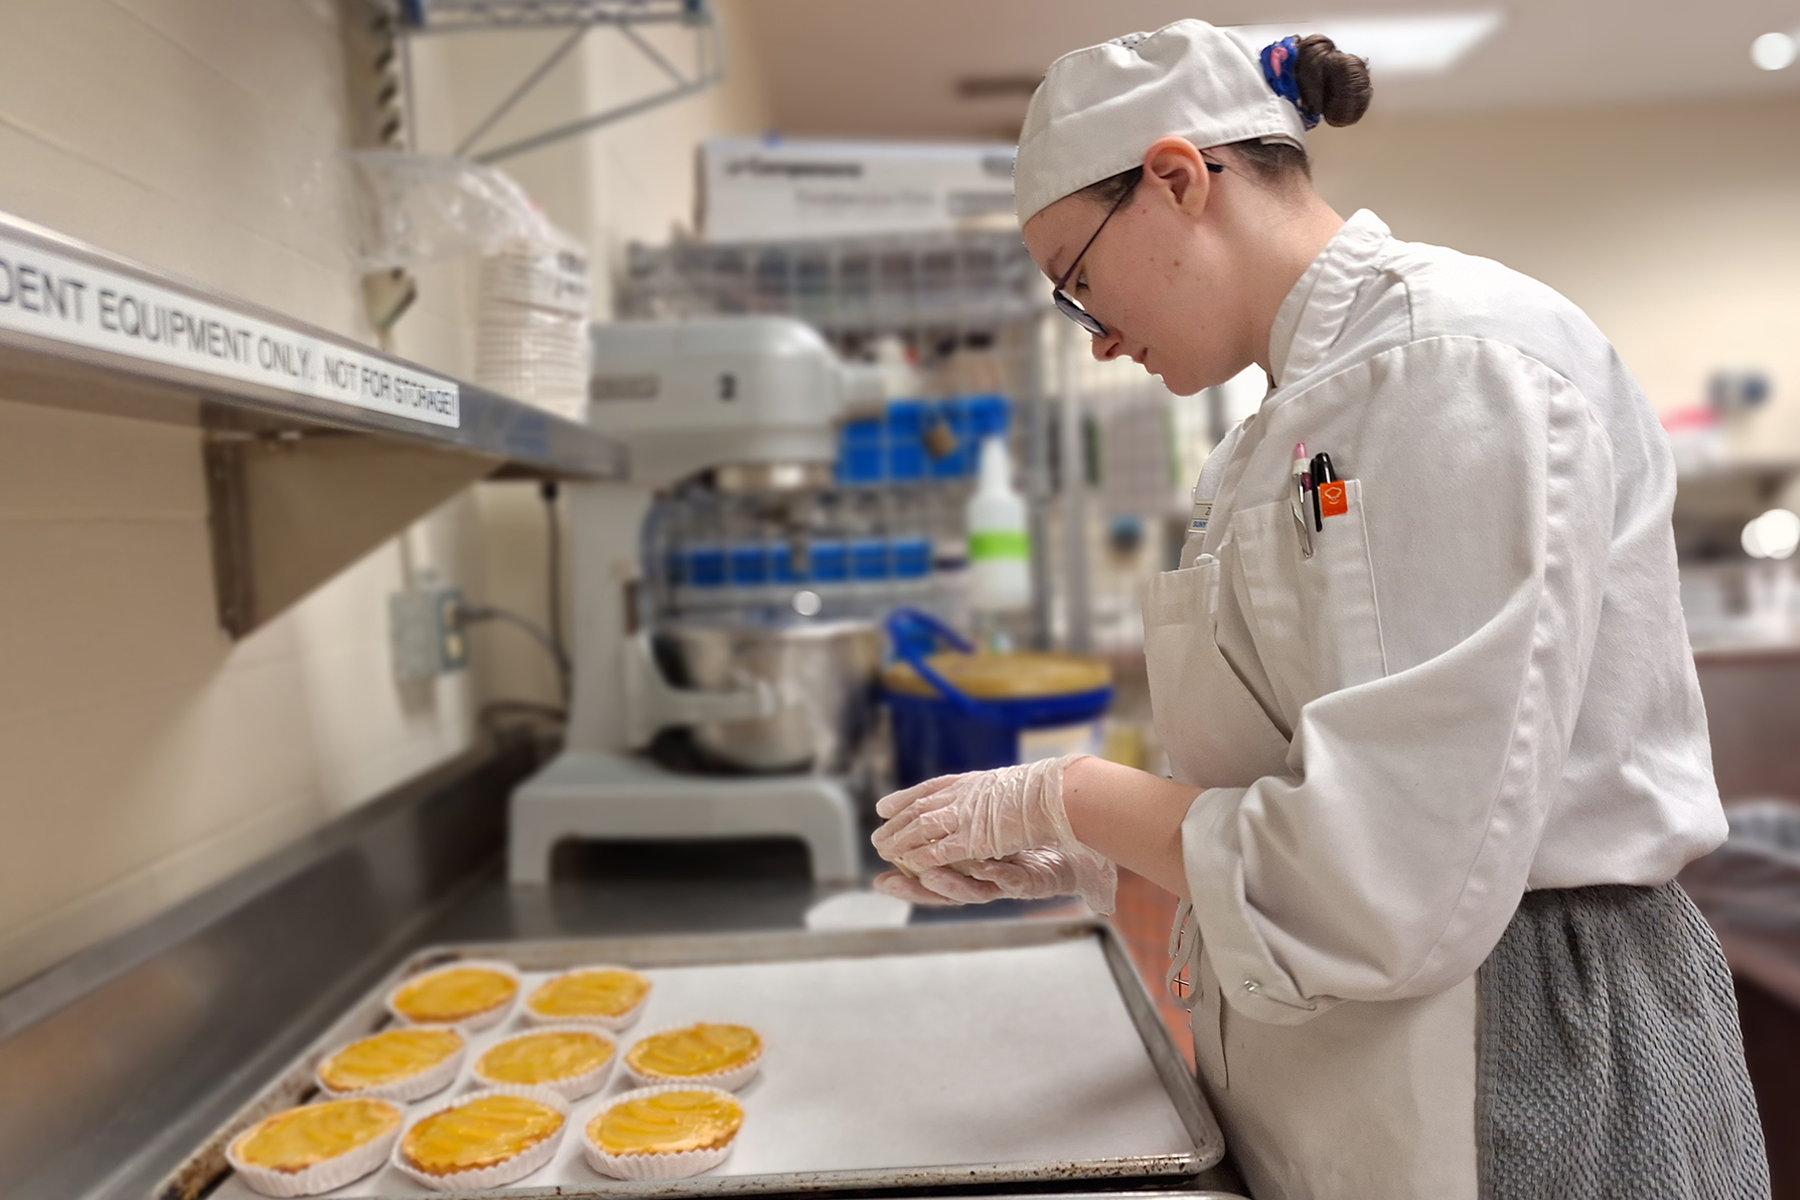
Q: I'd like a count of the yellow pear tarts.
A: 8